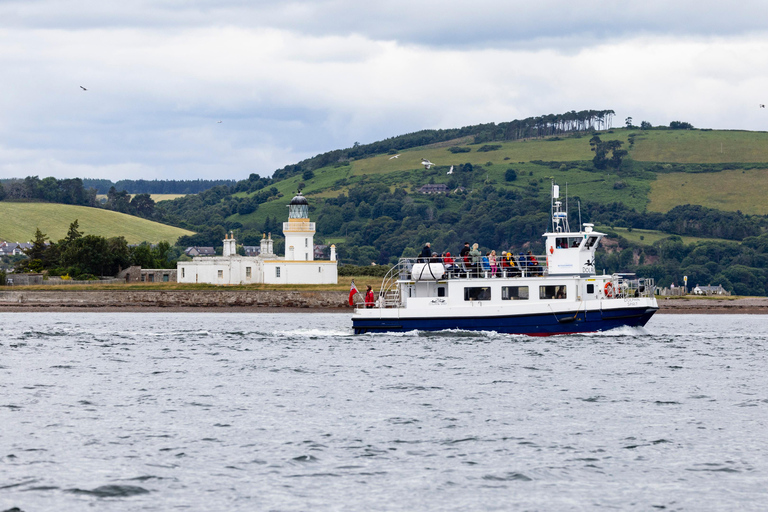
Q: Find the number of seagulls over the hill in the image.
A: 3